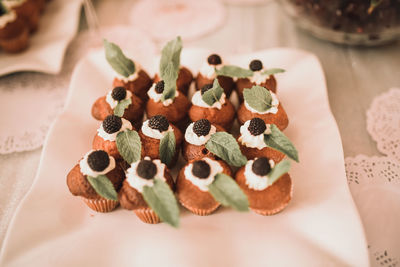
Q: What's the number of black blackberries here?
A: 13